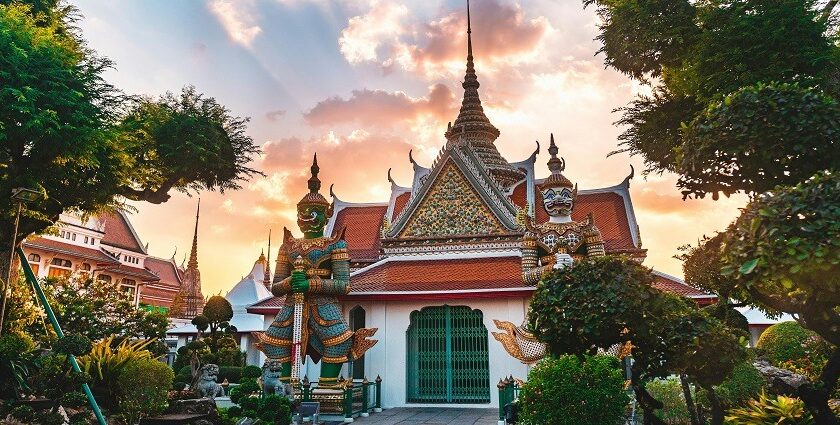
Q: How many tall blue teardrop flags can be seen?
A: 0